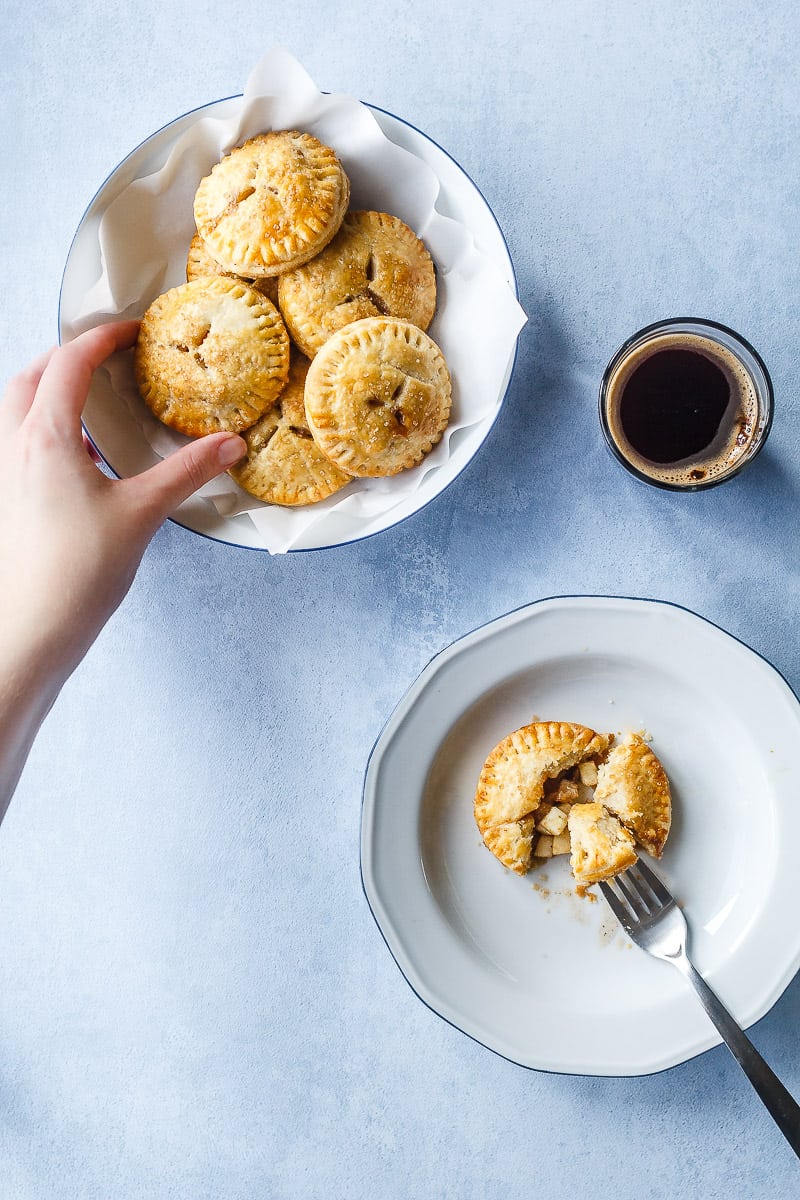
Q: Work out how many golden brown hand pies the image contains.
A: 7